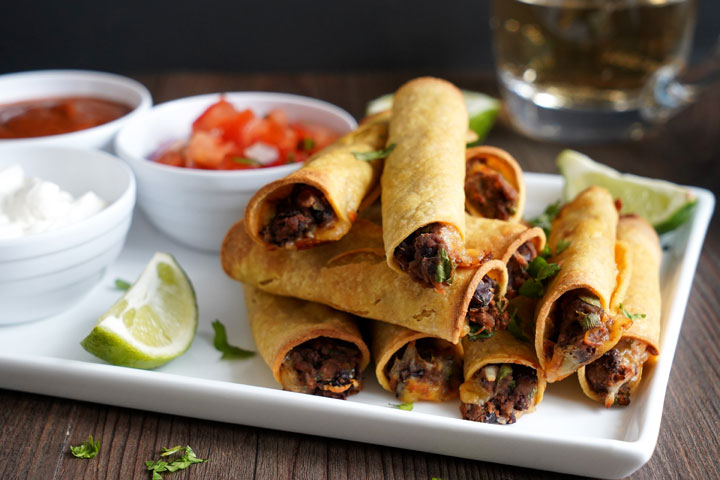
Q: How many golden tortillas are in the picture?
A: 10